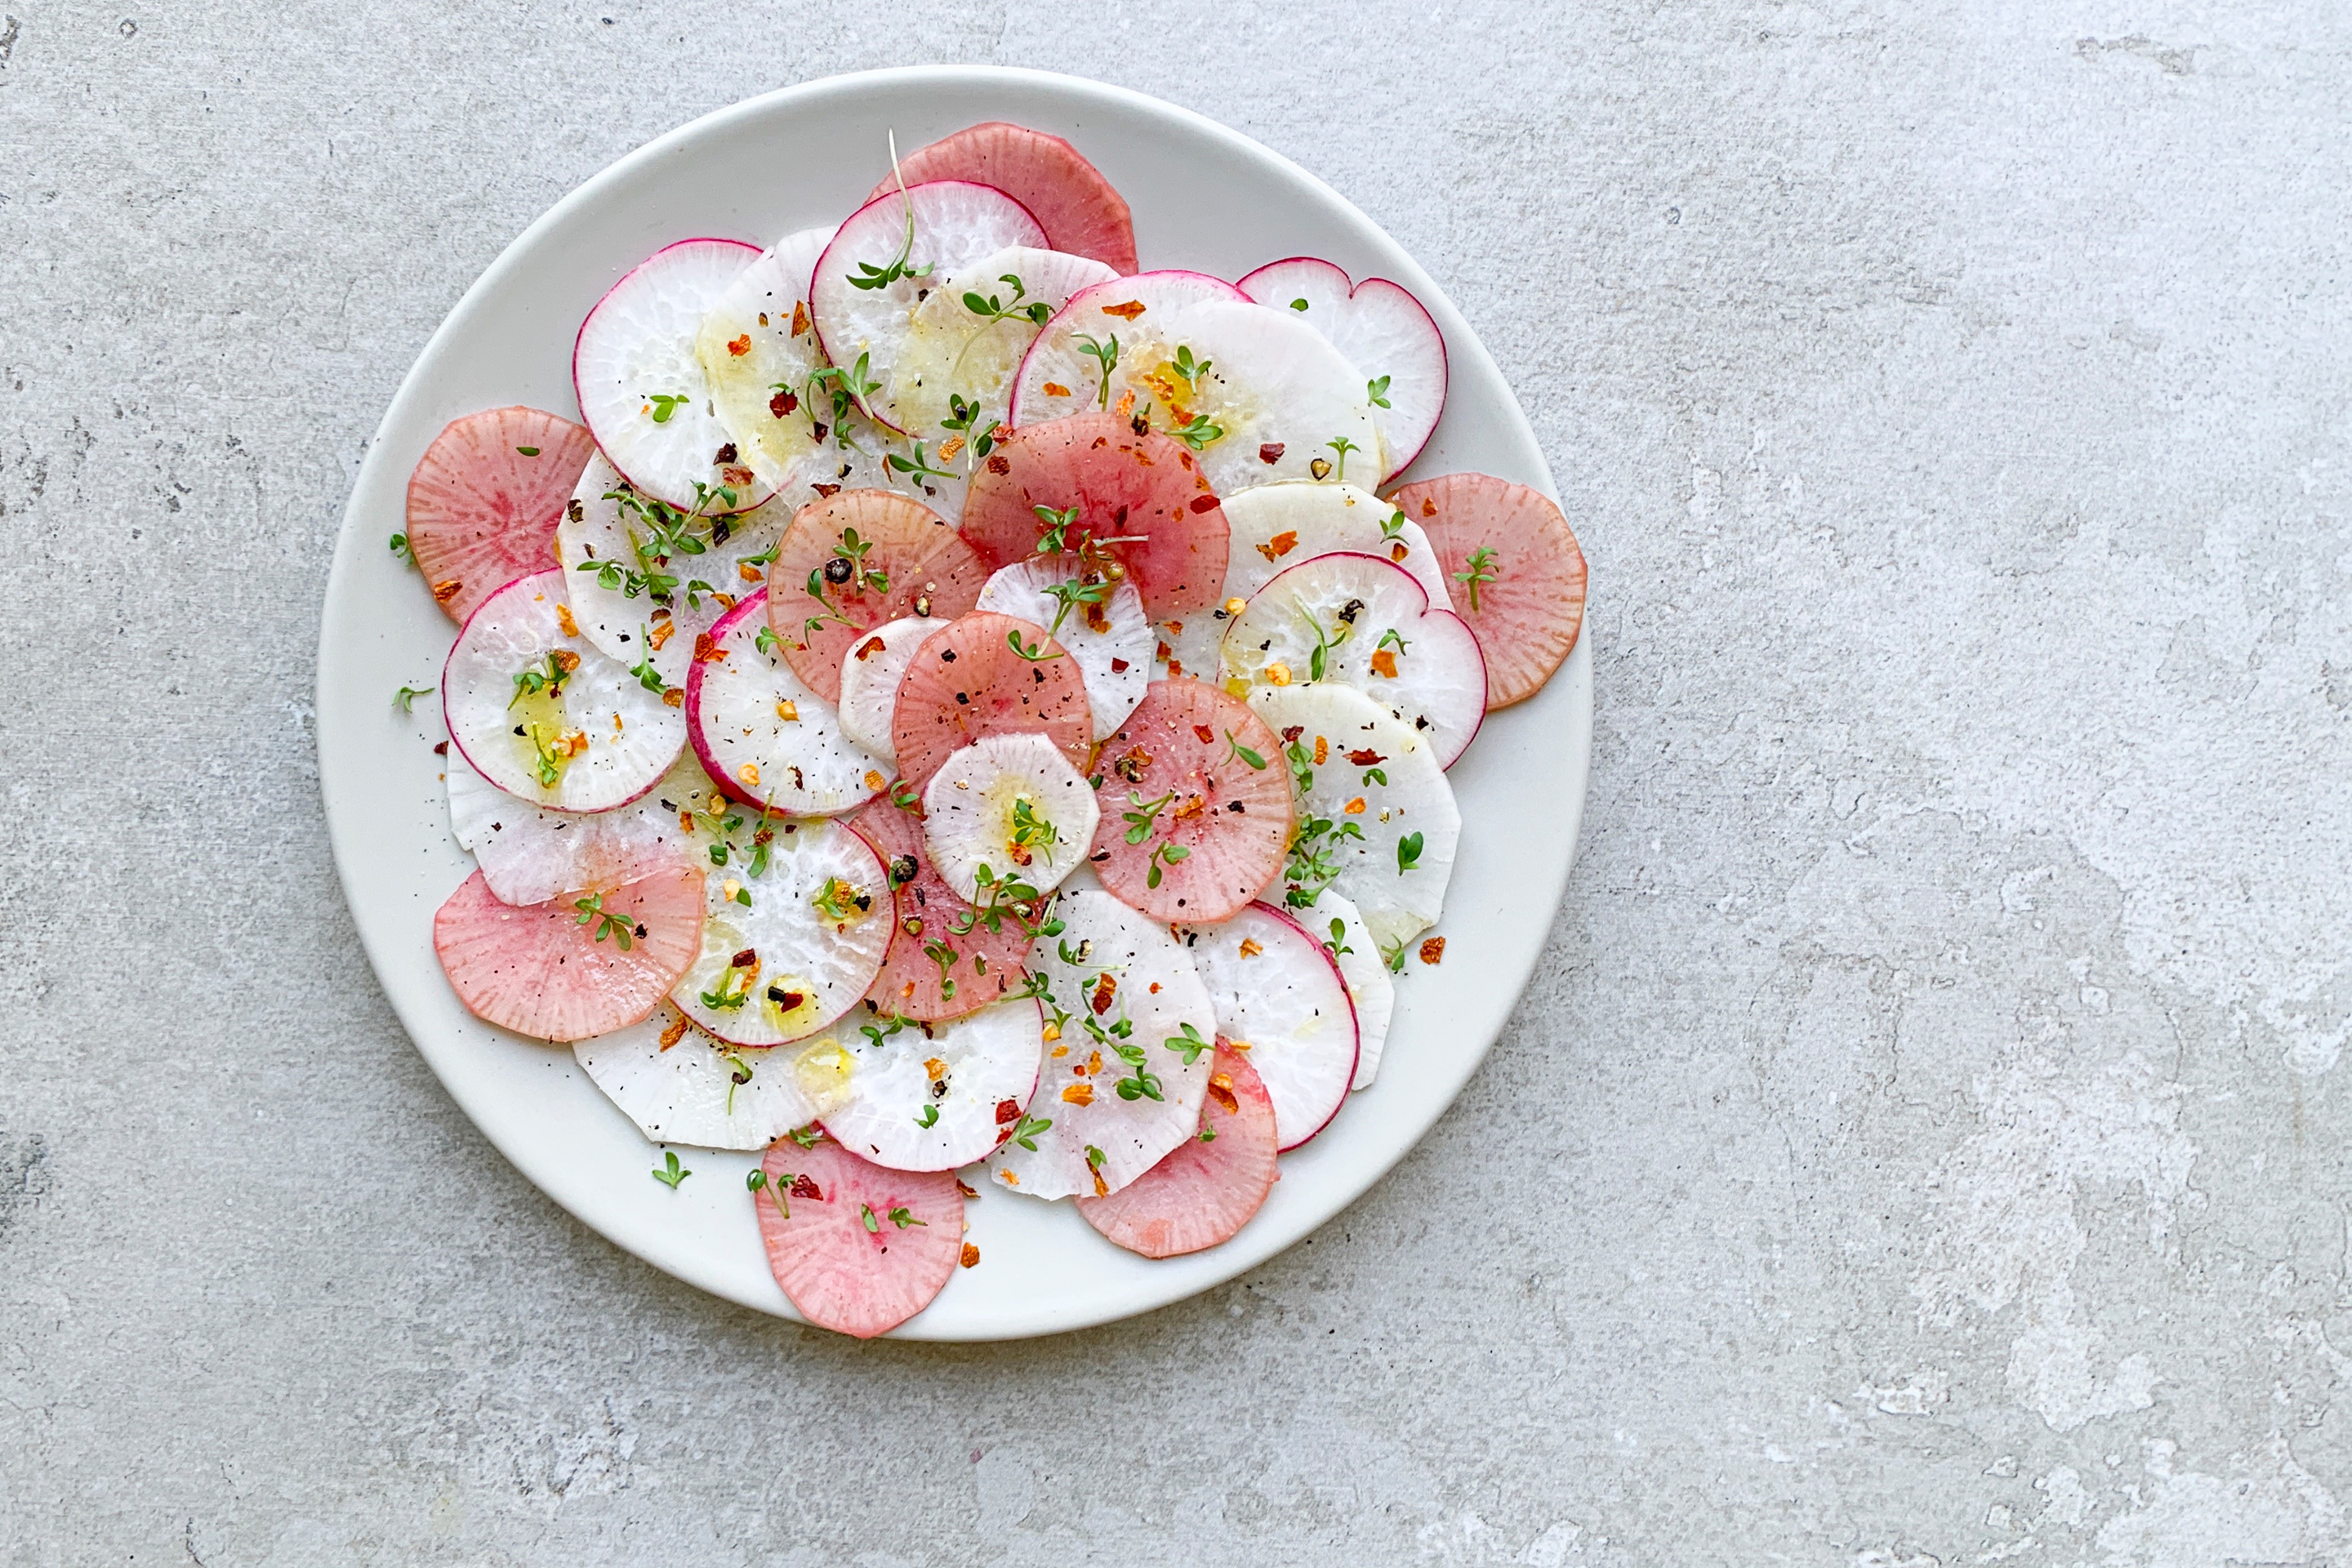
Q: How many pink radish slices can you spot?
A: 11